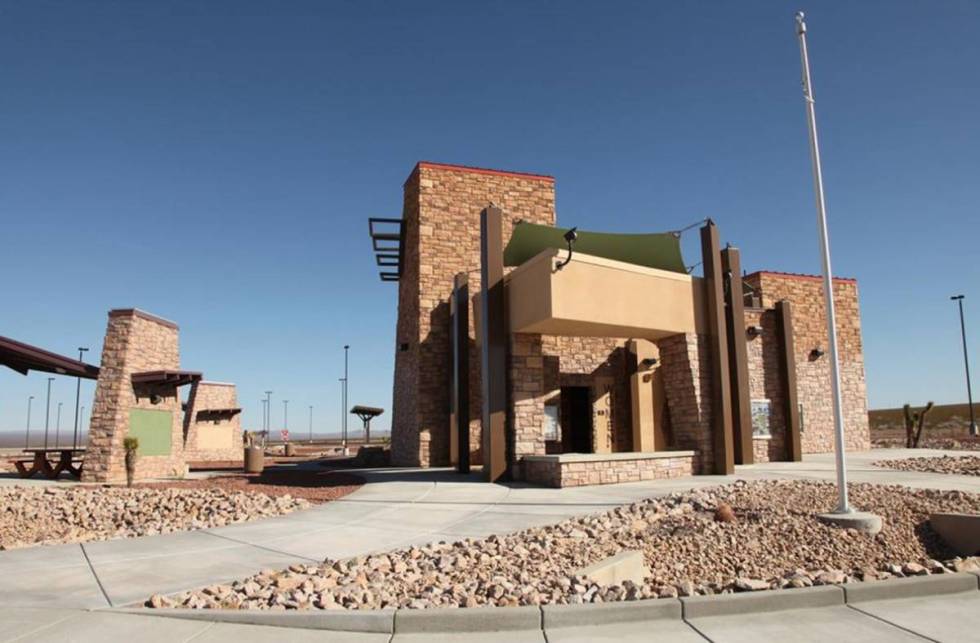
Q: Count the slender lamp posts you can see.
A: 12